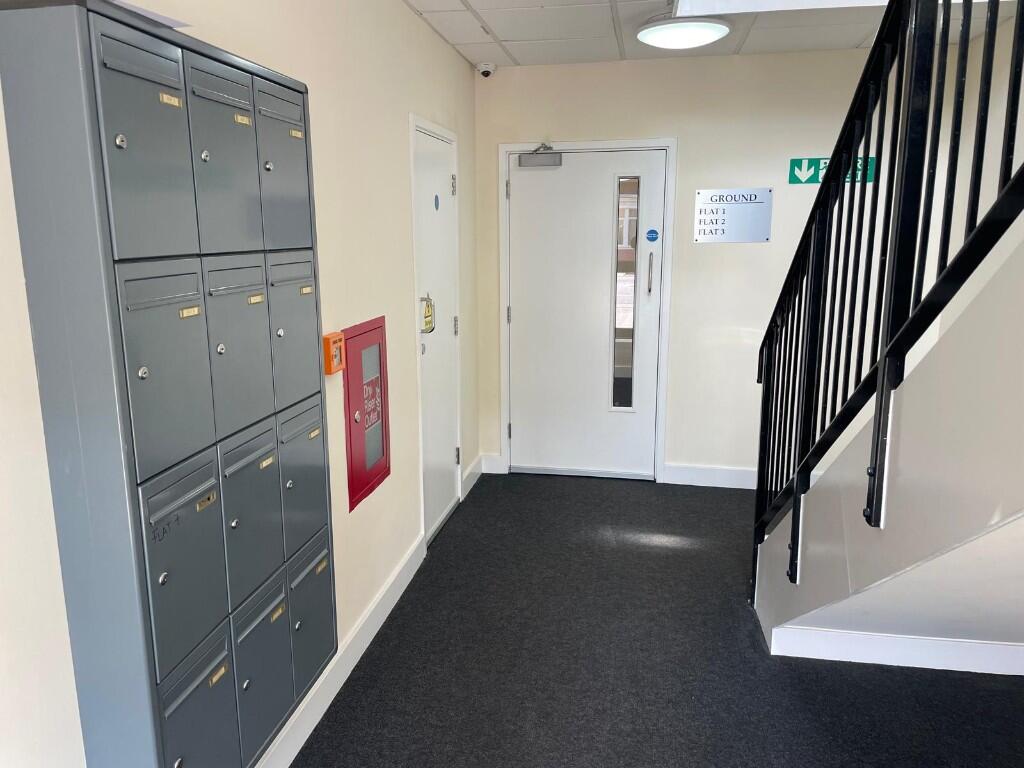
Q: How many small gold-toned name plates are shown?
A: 12